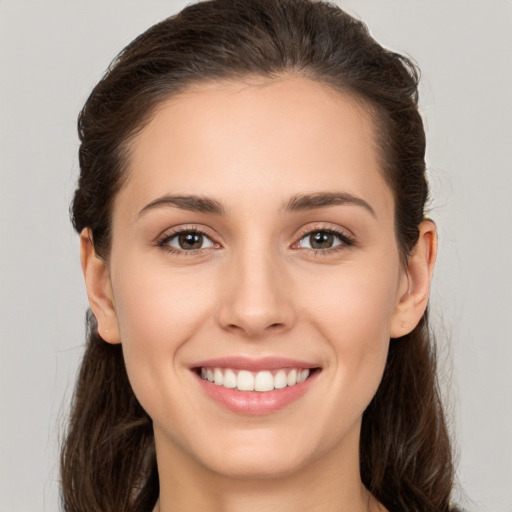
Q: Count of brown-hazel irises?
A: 2